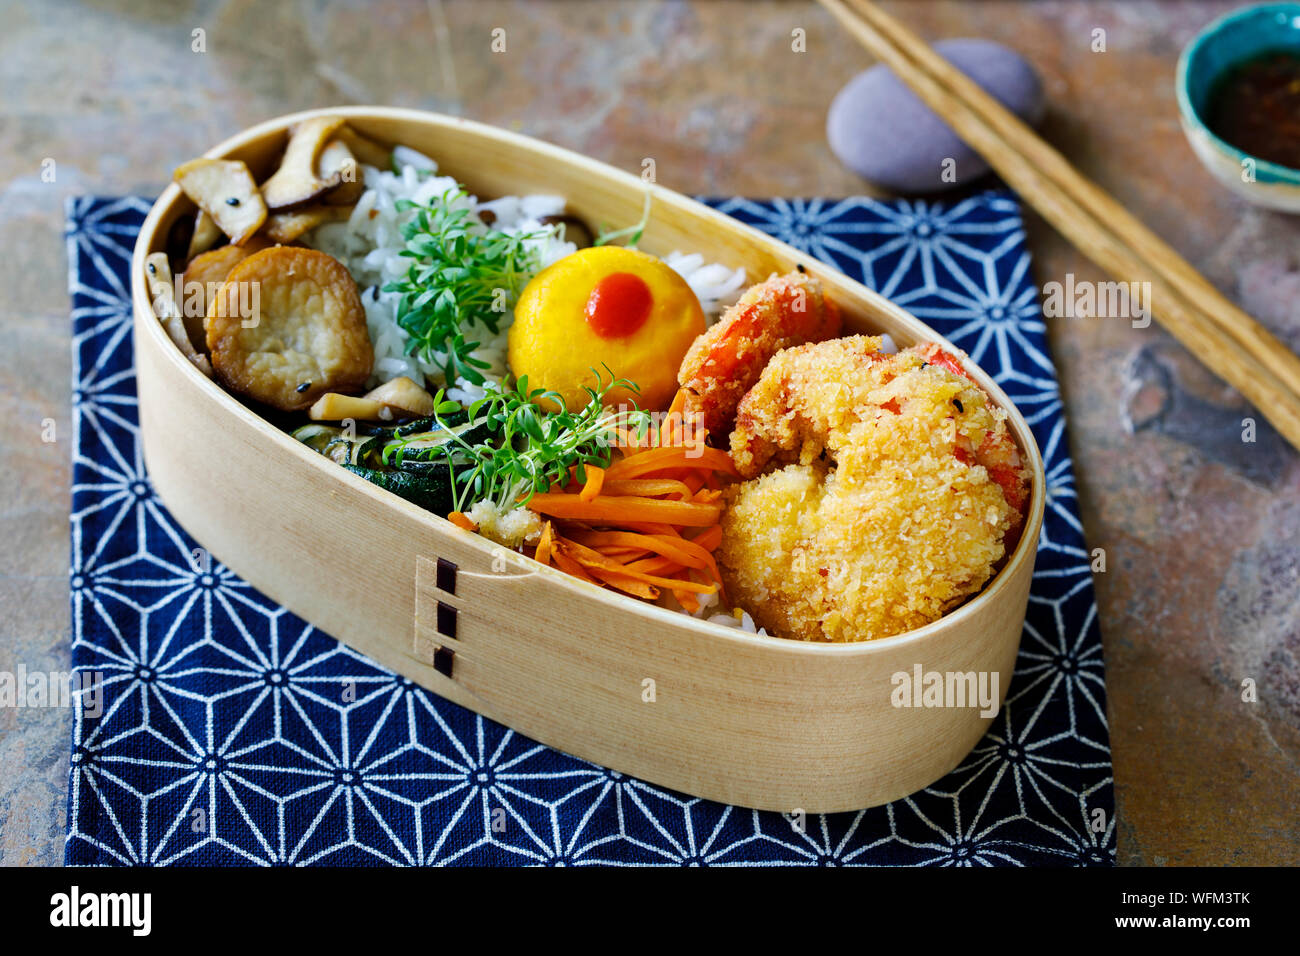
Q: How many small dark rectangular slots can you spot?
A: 3